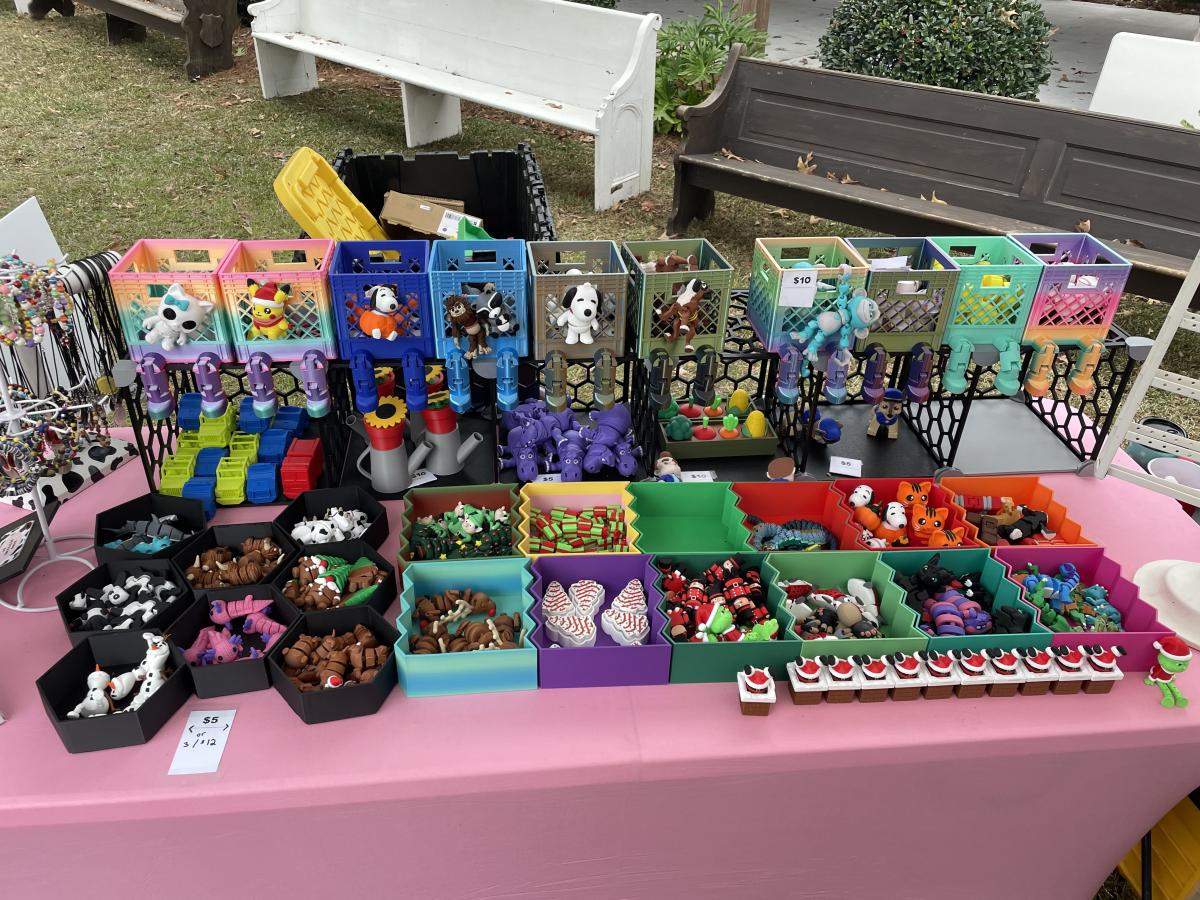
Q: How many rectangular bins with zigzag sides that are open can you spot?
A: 12